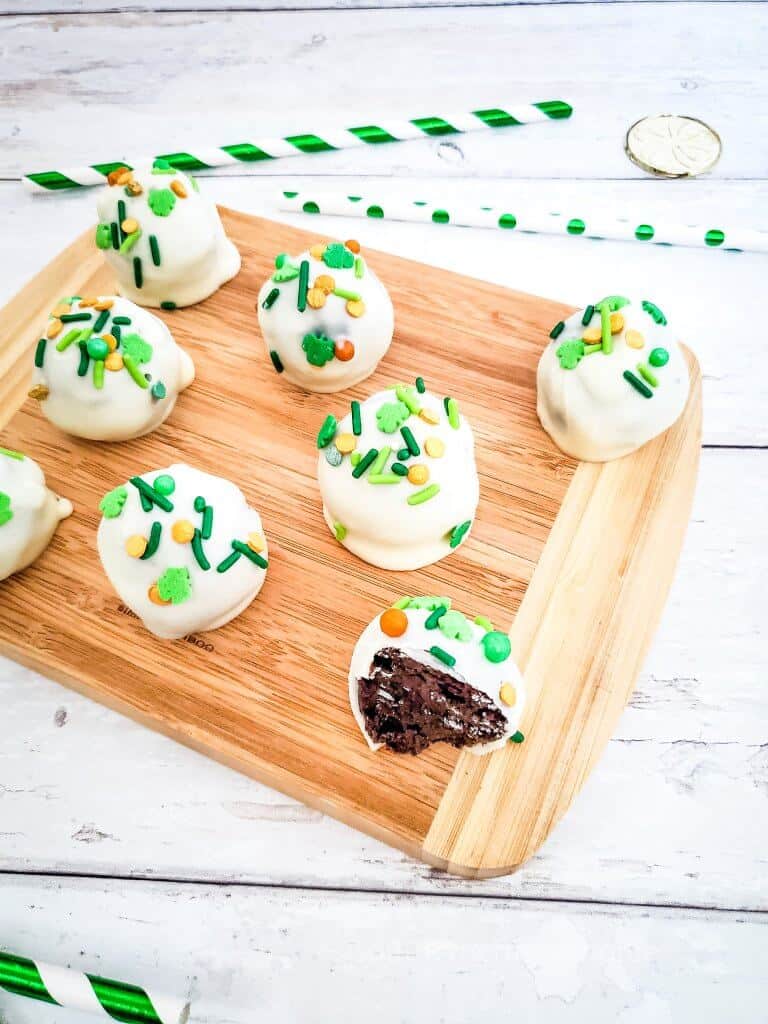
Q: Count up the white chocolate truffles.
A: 8